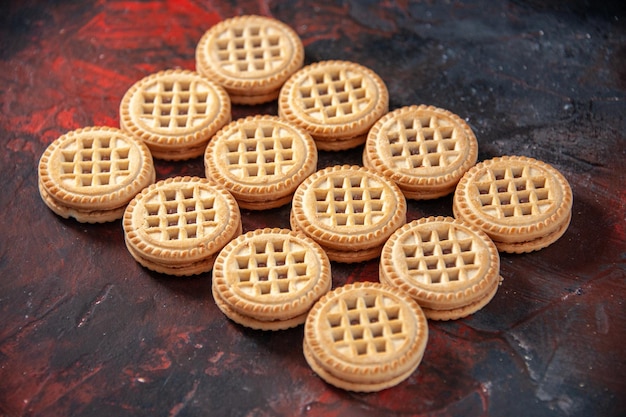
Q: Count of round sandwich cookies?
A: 12